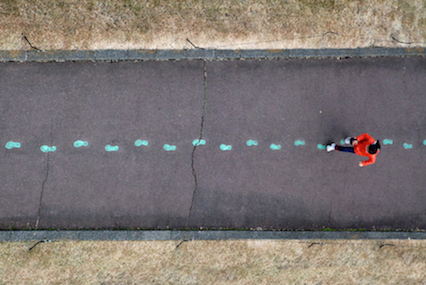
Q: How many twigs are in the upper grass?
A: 4